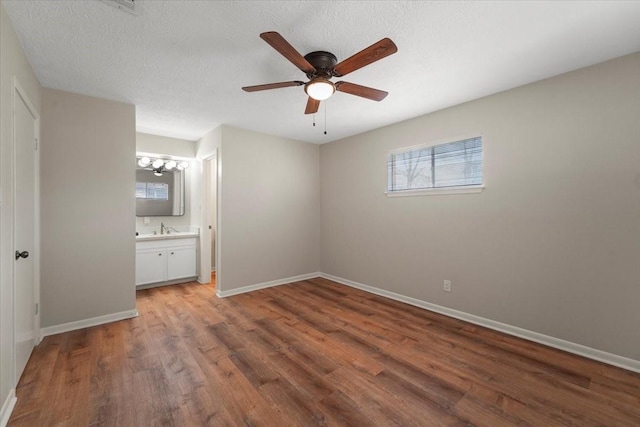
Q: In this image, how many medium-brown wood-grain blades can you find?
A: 5